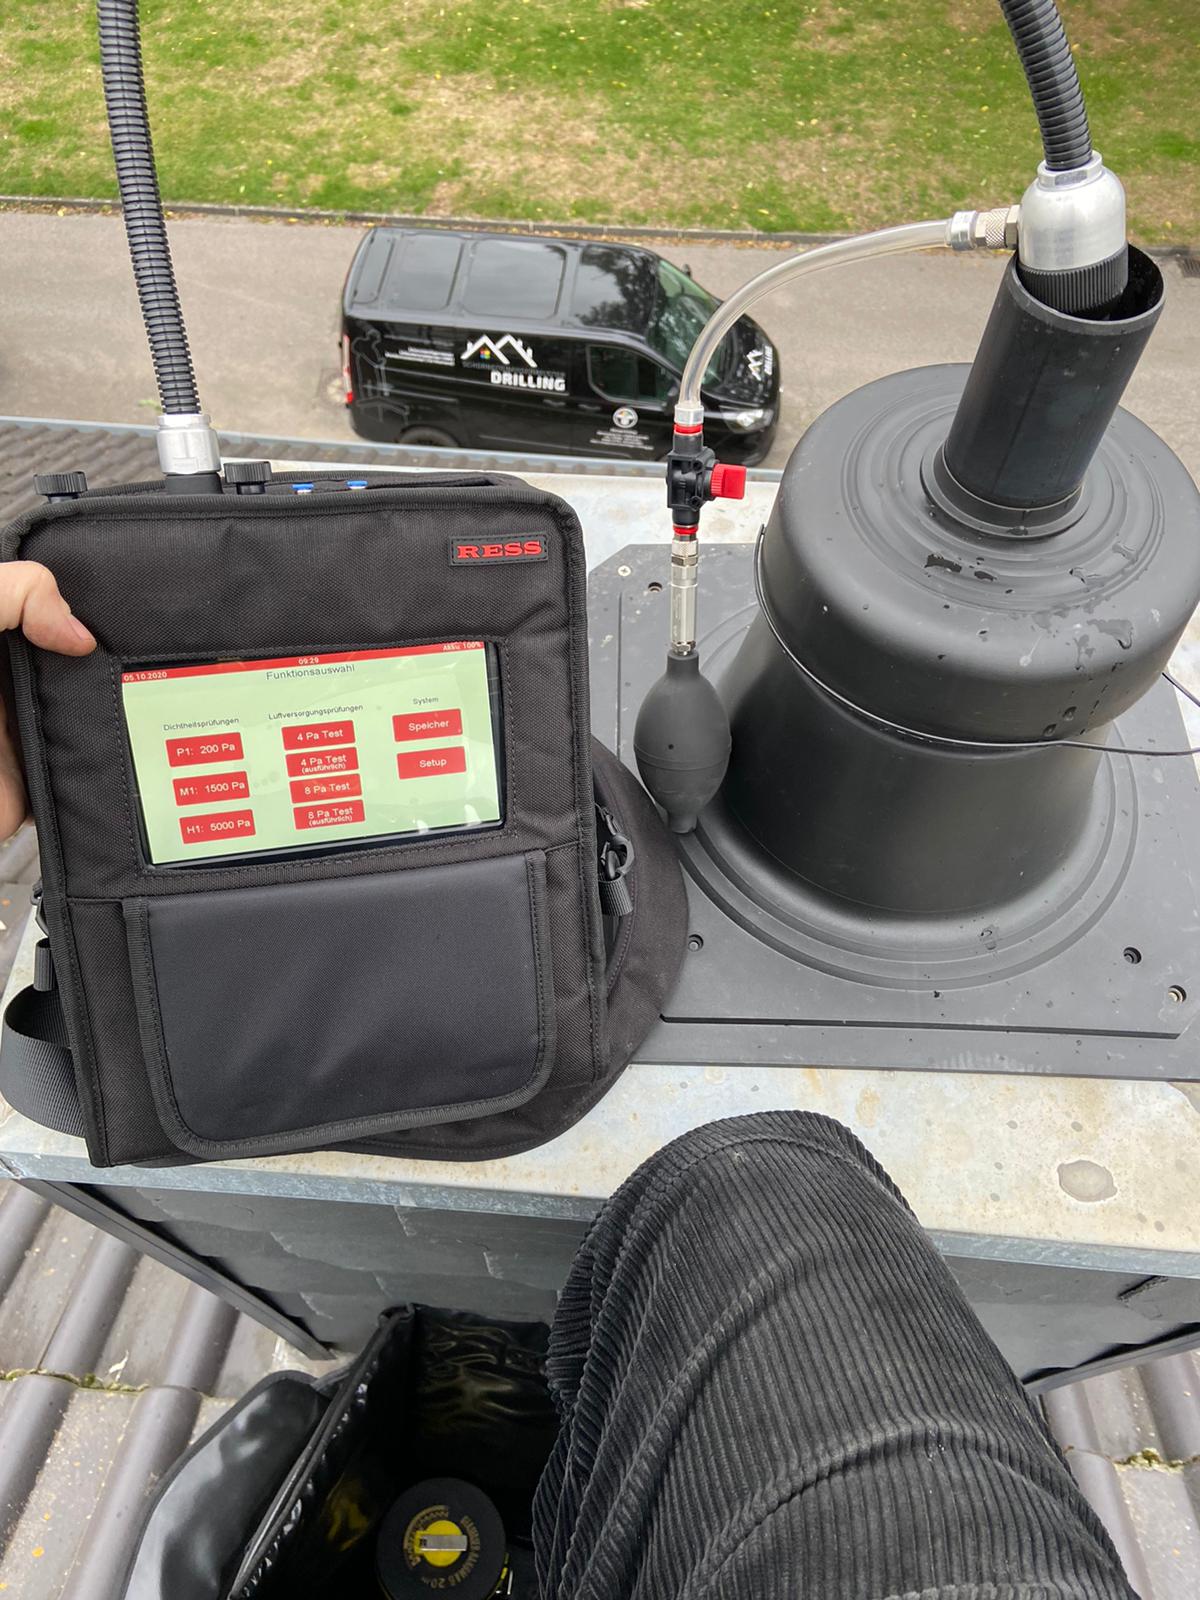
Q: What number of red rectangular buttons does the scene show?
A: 9